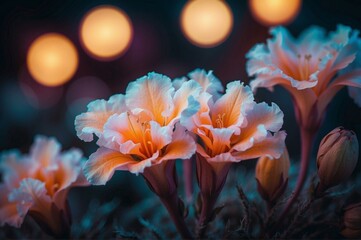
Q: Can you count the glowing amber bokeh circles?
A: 4